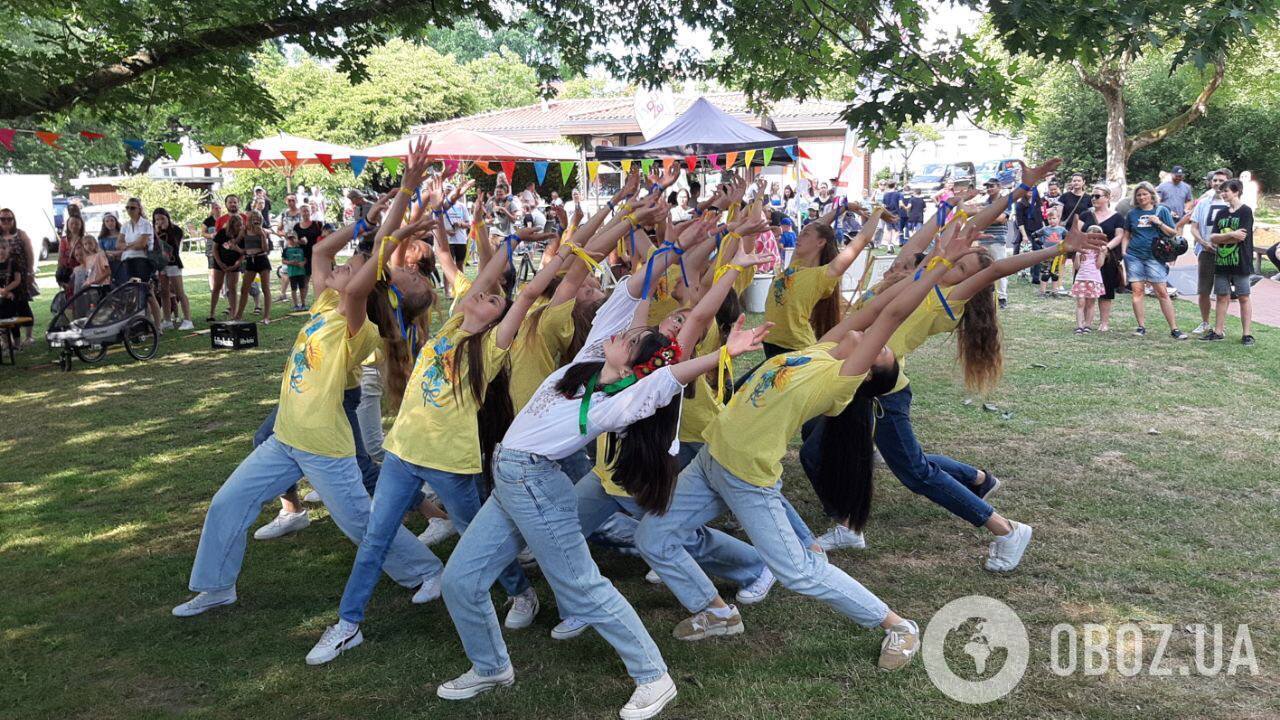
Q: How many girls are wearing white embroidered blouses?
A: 1